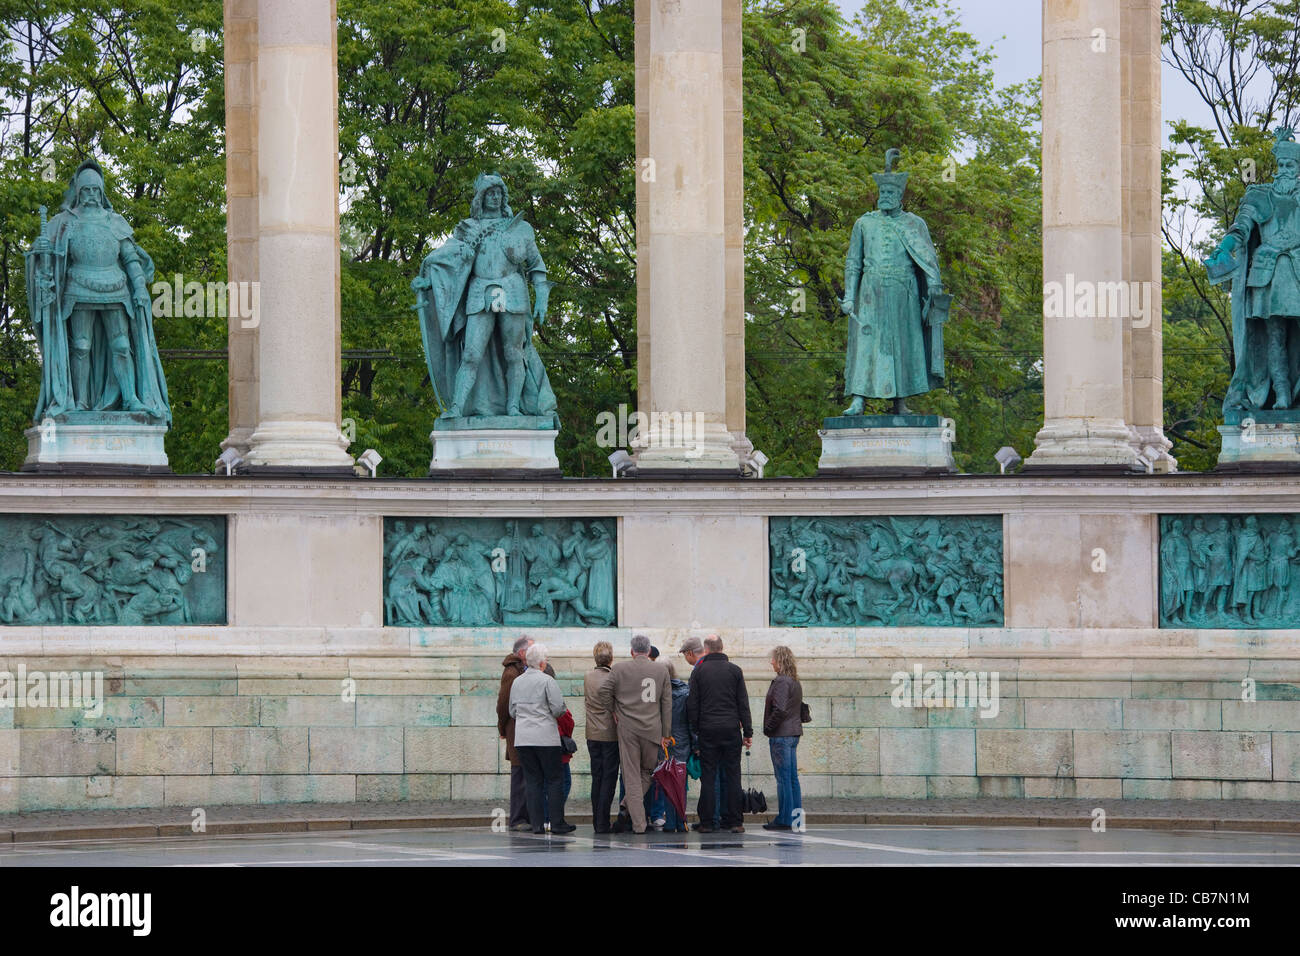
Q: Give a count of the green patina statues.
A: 4